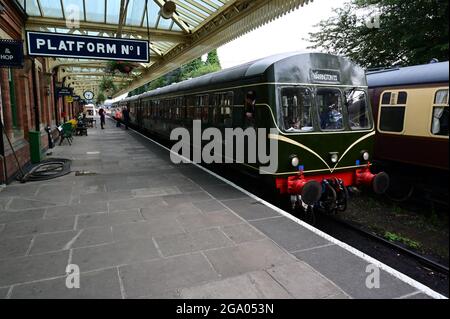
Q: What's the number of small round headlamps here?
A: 3